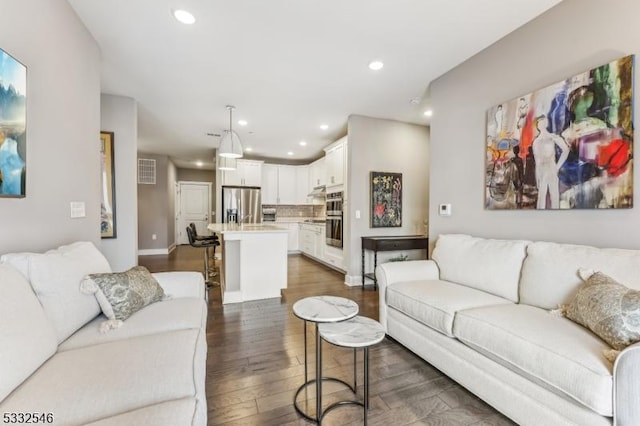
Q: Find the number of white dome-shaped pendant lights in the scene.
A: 2